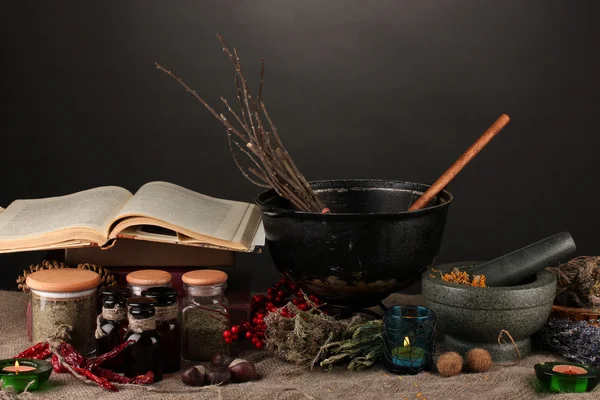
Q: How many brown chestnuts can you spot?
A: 4